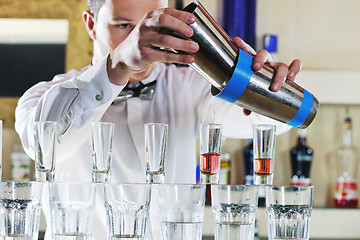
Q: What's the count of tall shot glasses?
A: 5